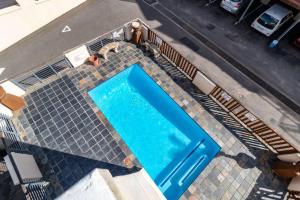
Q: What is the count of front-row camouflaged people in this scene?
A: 0